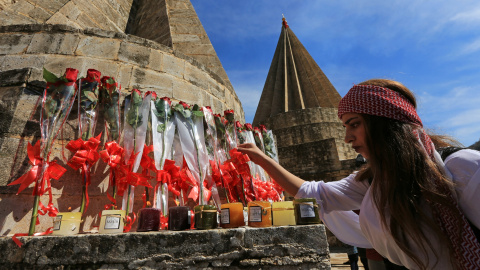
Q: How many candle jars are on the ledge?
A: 9